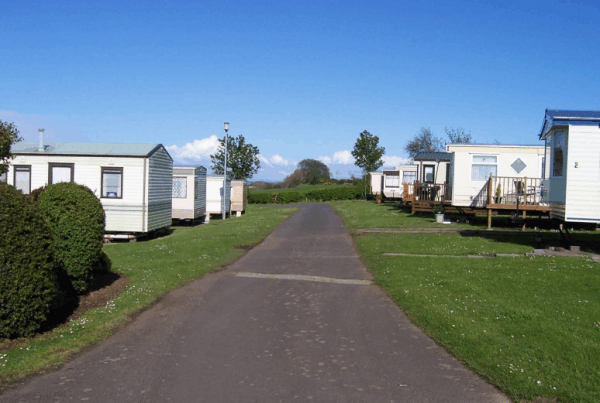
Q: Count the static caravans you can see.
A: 10